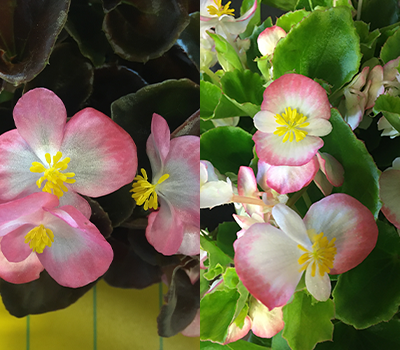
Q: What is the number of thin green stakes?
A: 3